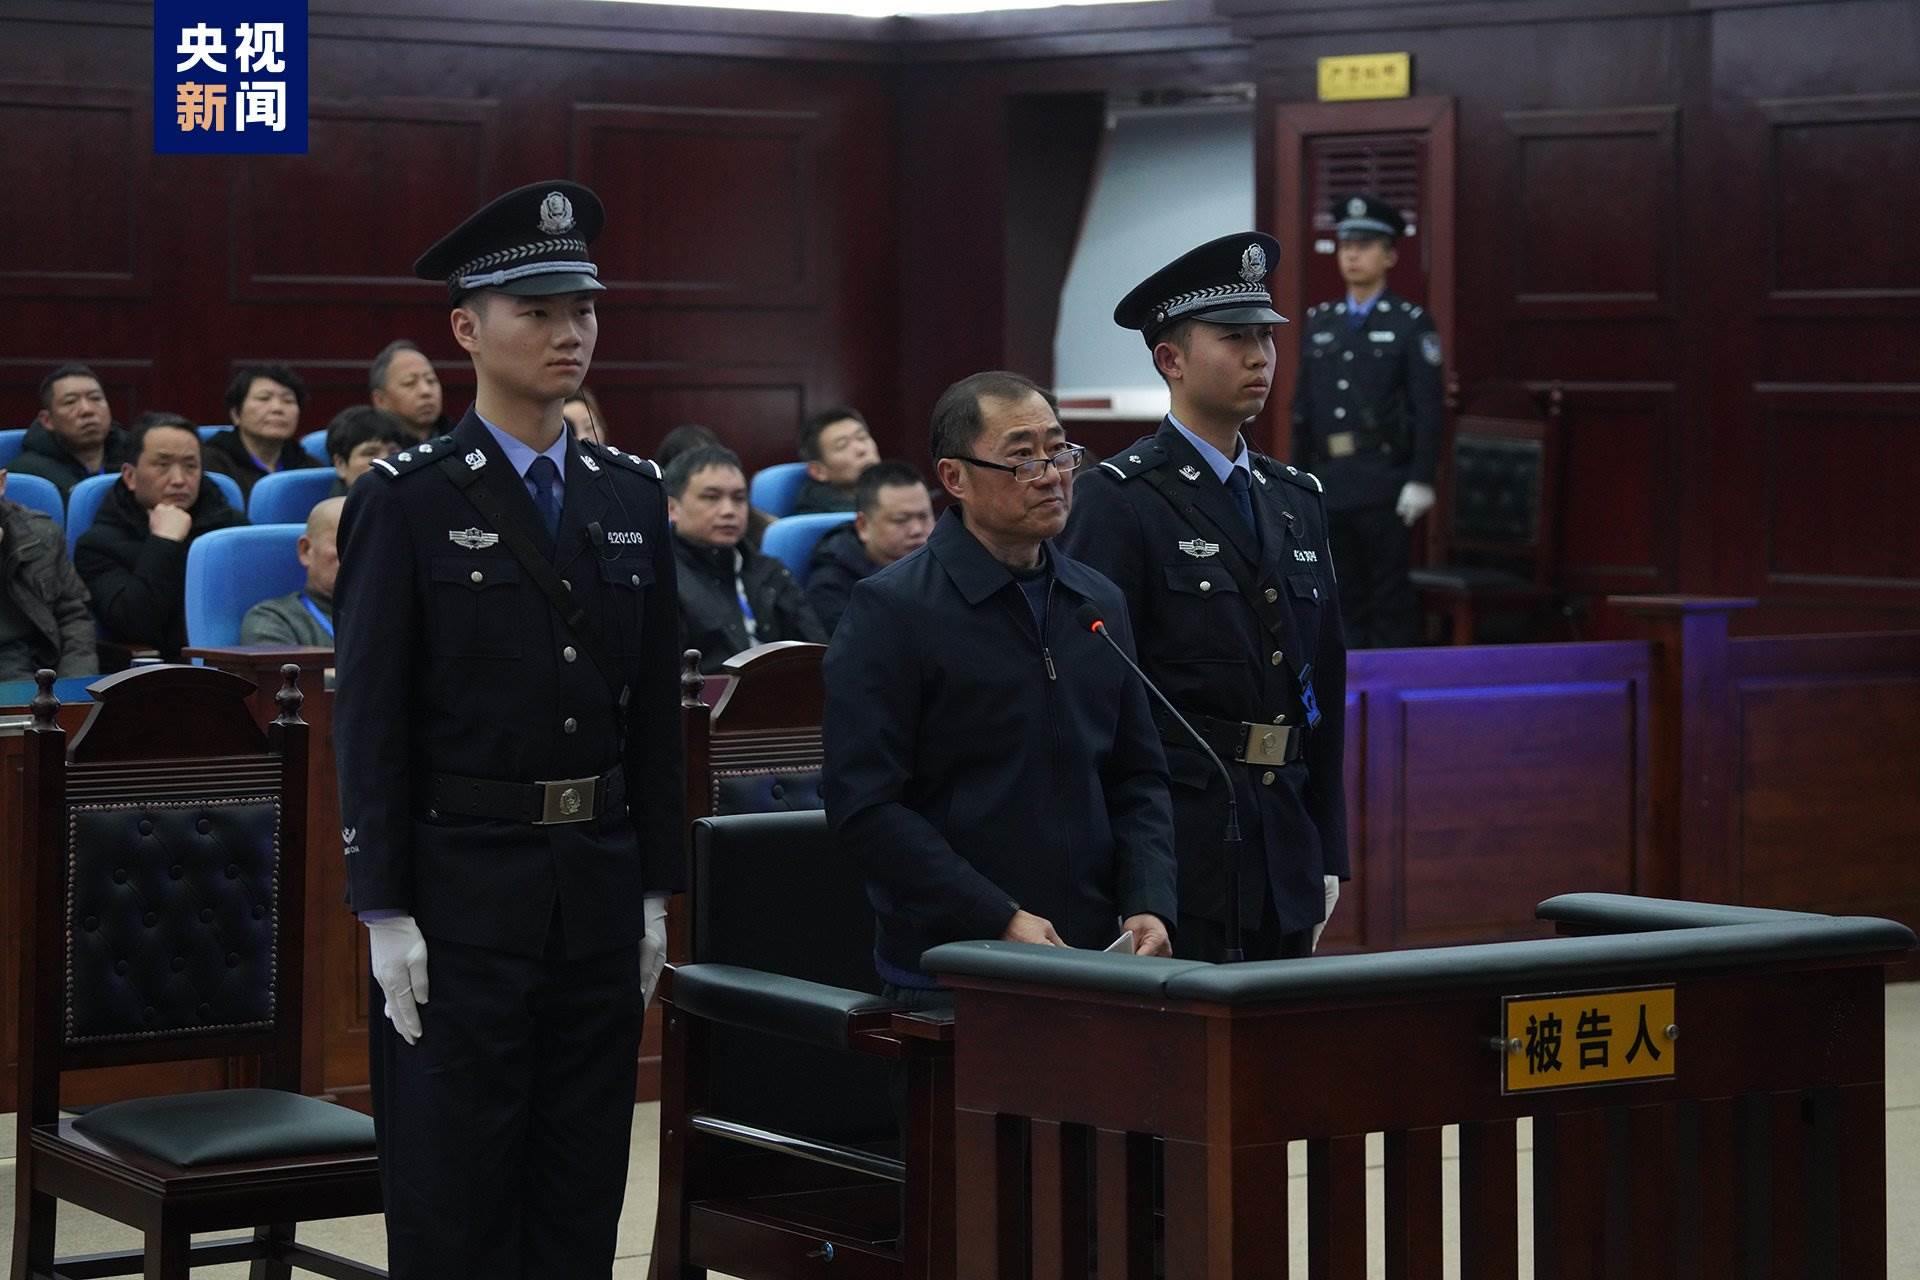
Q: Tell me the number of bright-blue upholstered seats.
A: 9